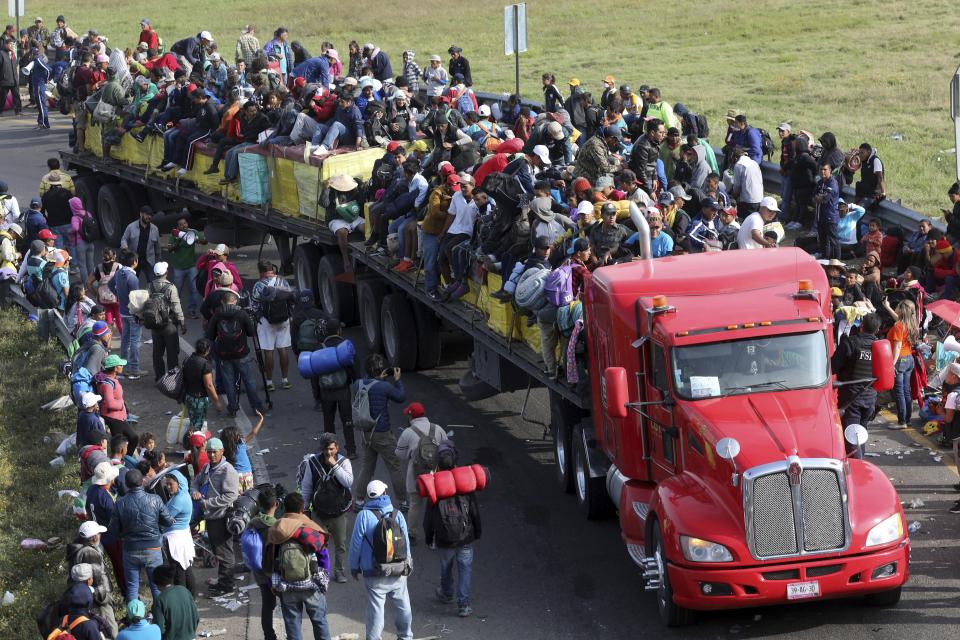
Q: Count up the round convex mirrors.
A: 2